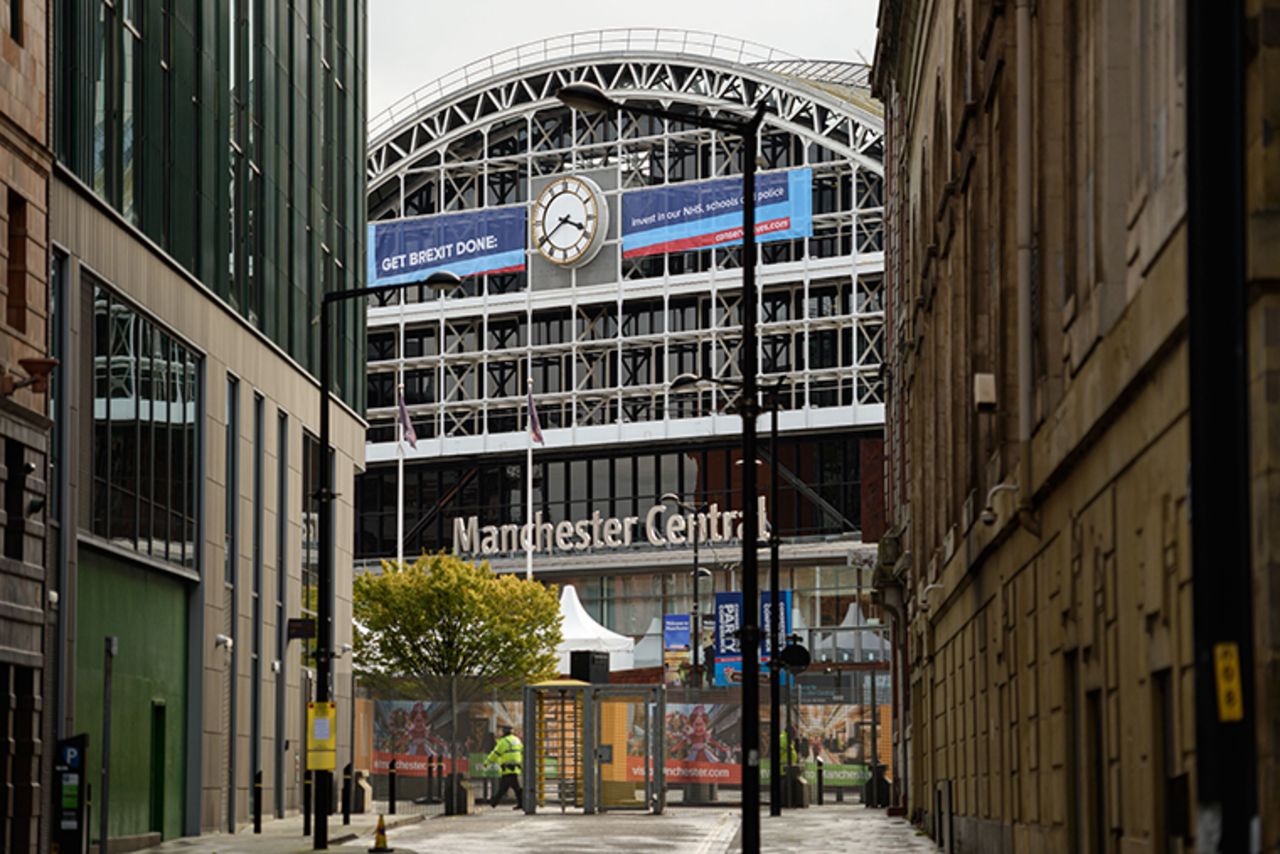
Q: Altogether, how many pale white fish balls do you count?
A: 0